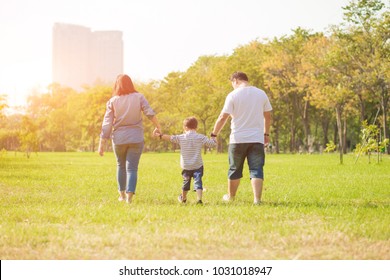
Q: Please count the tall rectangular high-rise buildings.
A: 2